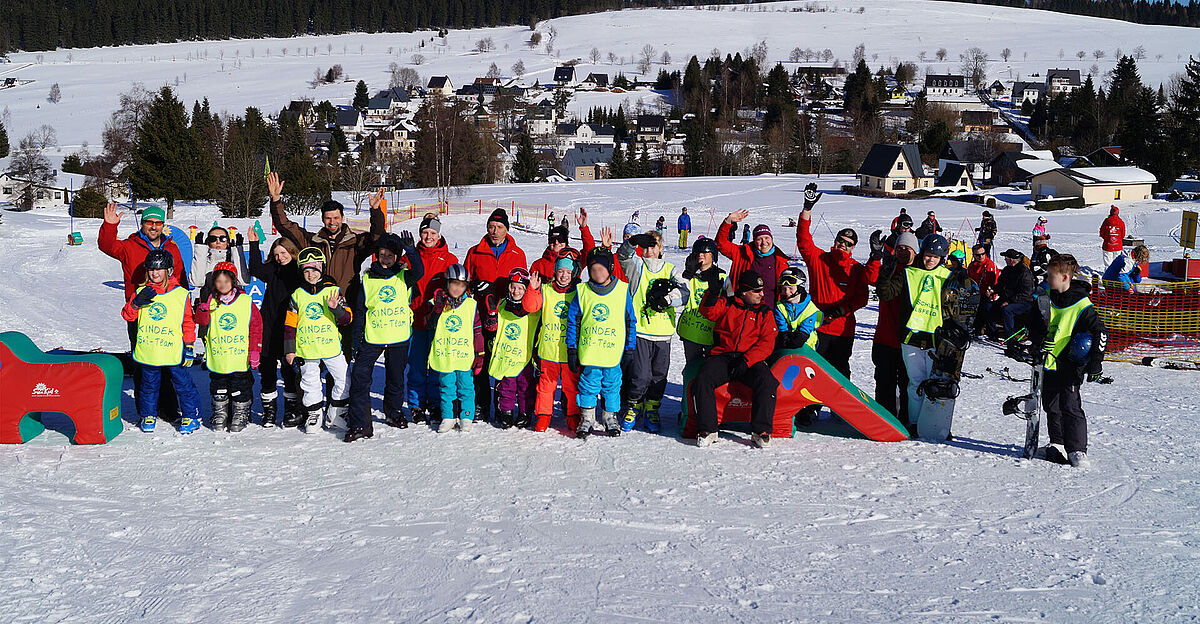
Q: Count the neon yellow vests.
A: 13